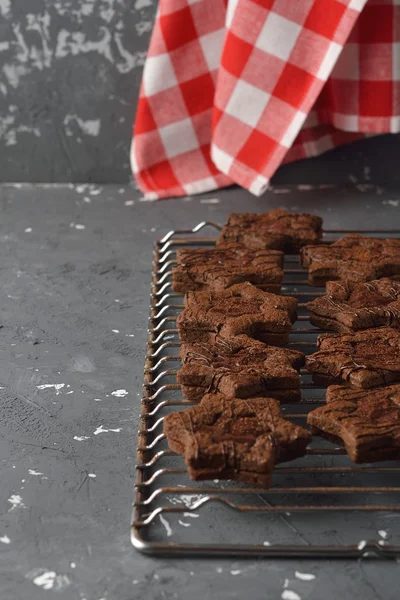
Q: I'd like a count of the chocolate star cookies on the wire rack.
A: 9